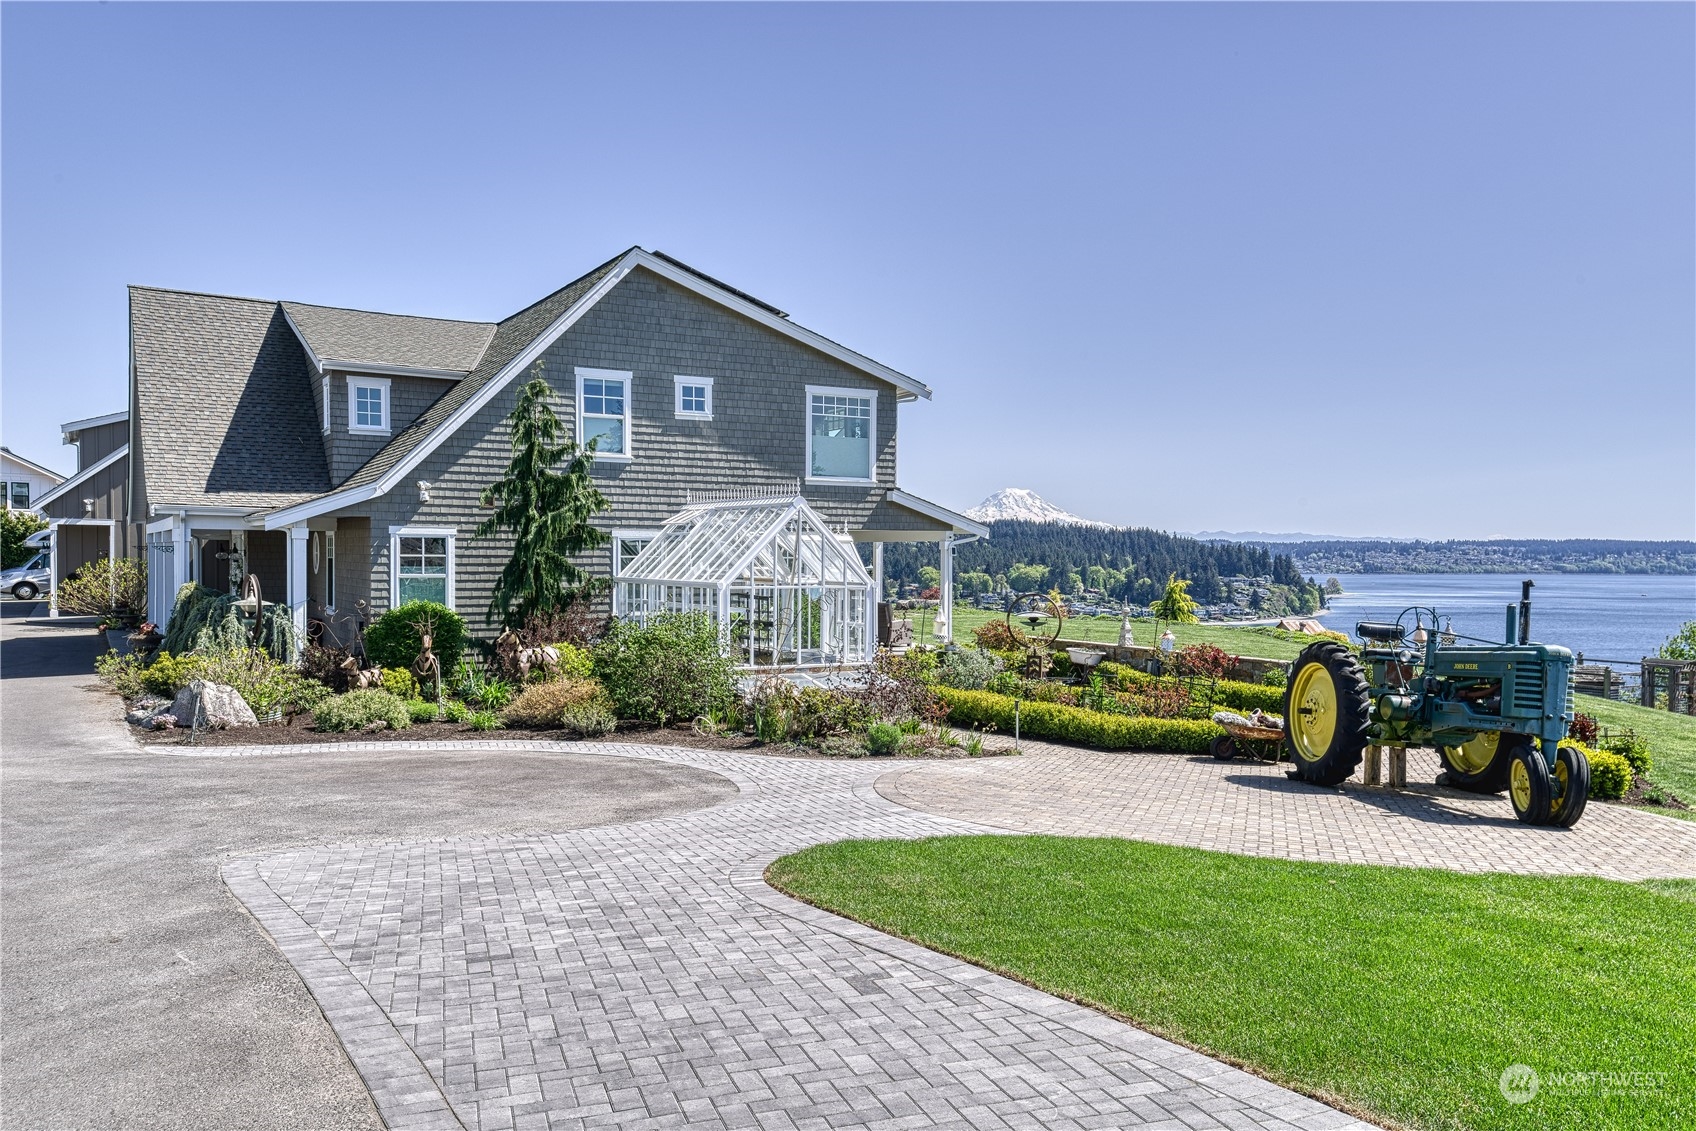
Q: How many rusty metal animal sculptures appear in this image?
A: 3